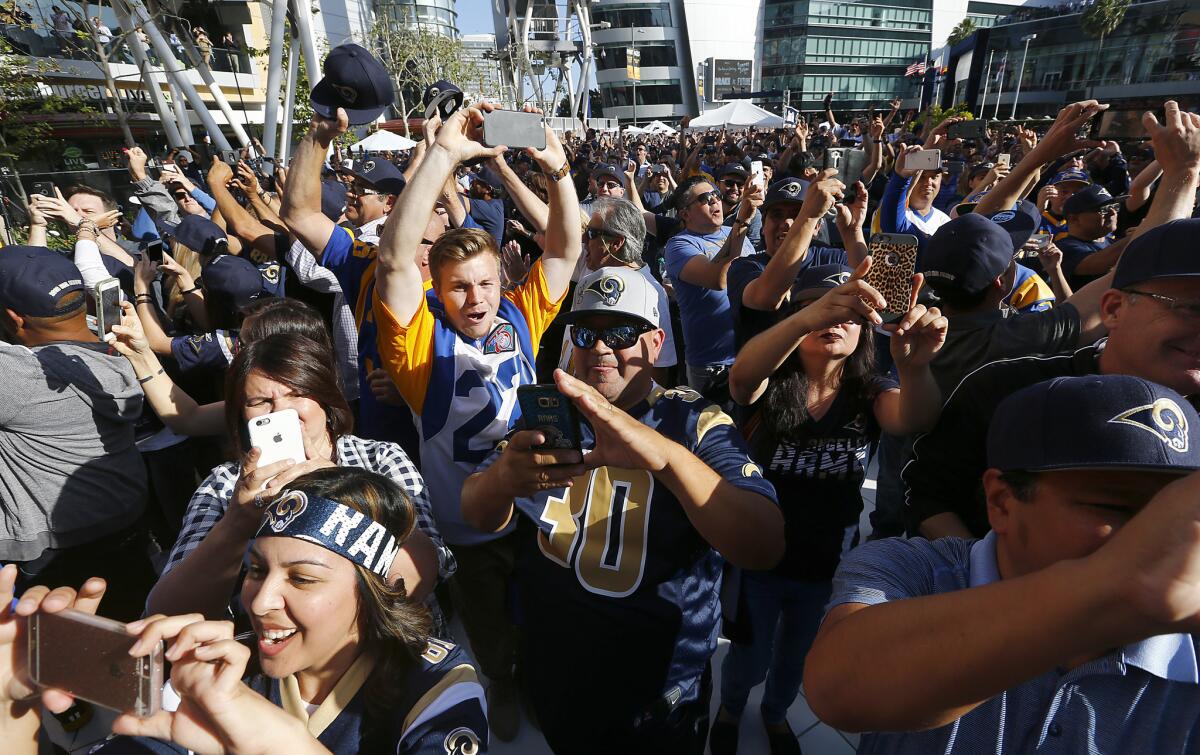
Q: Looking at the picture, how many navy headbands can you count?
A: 1